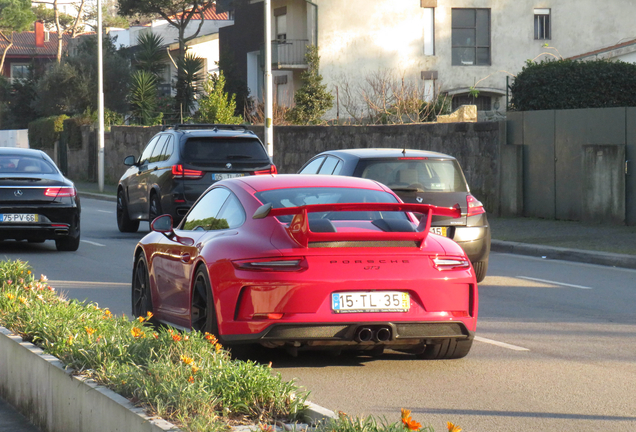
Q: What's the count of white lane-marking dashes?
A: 4